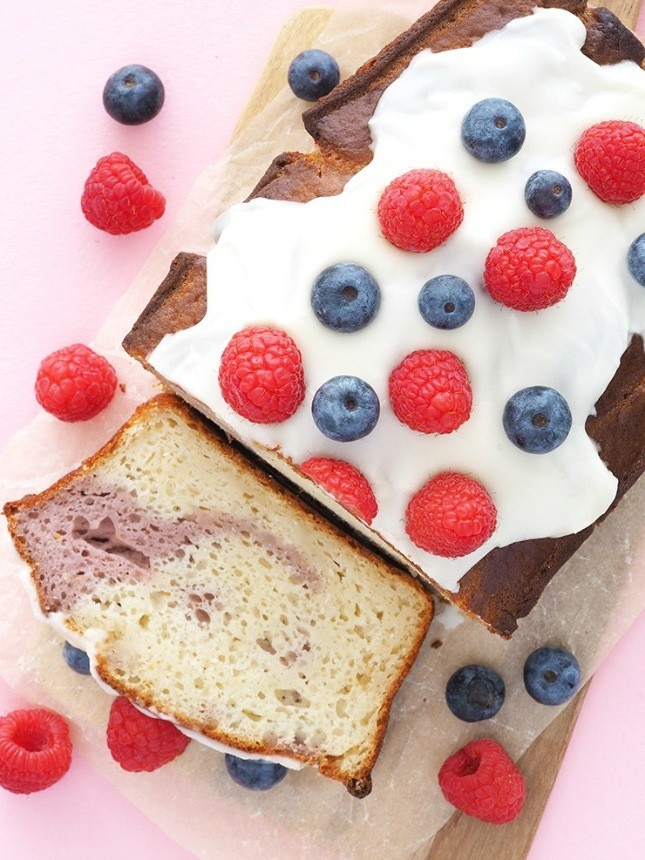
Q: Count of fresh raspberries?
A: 12